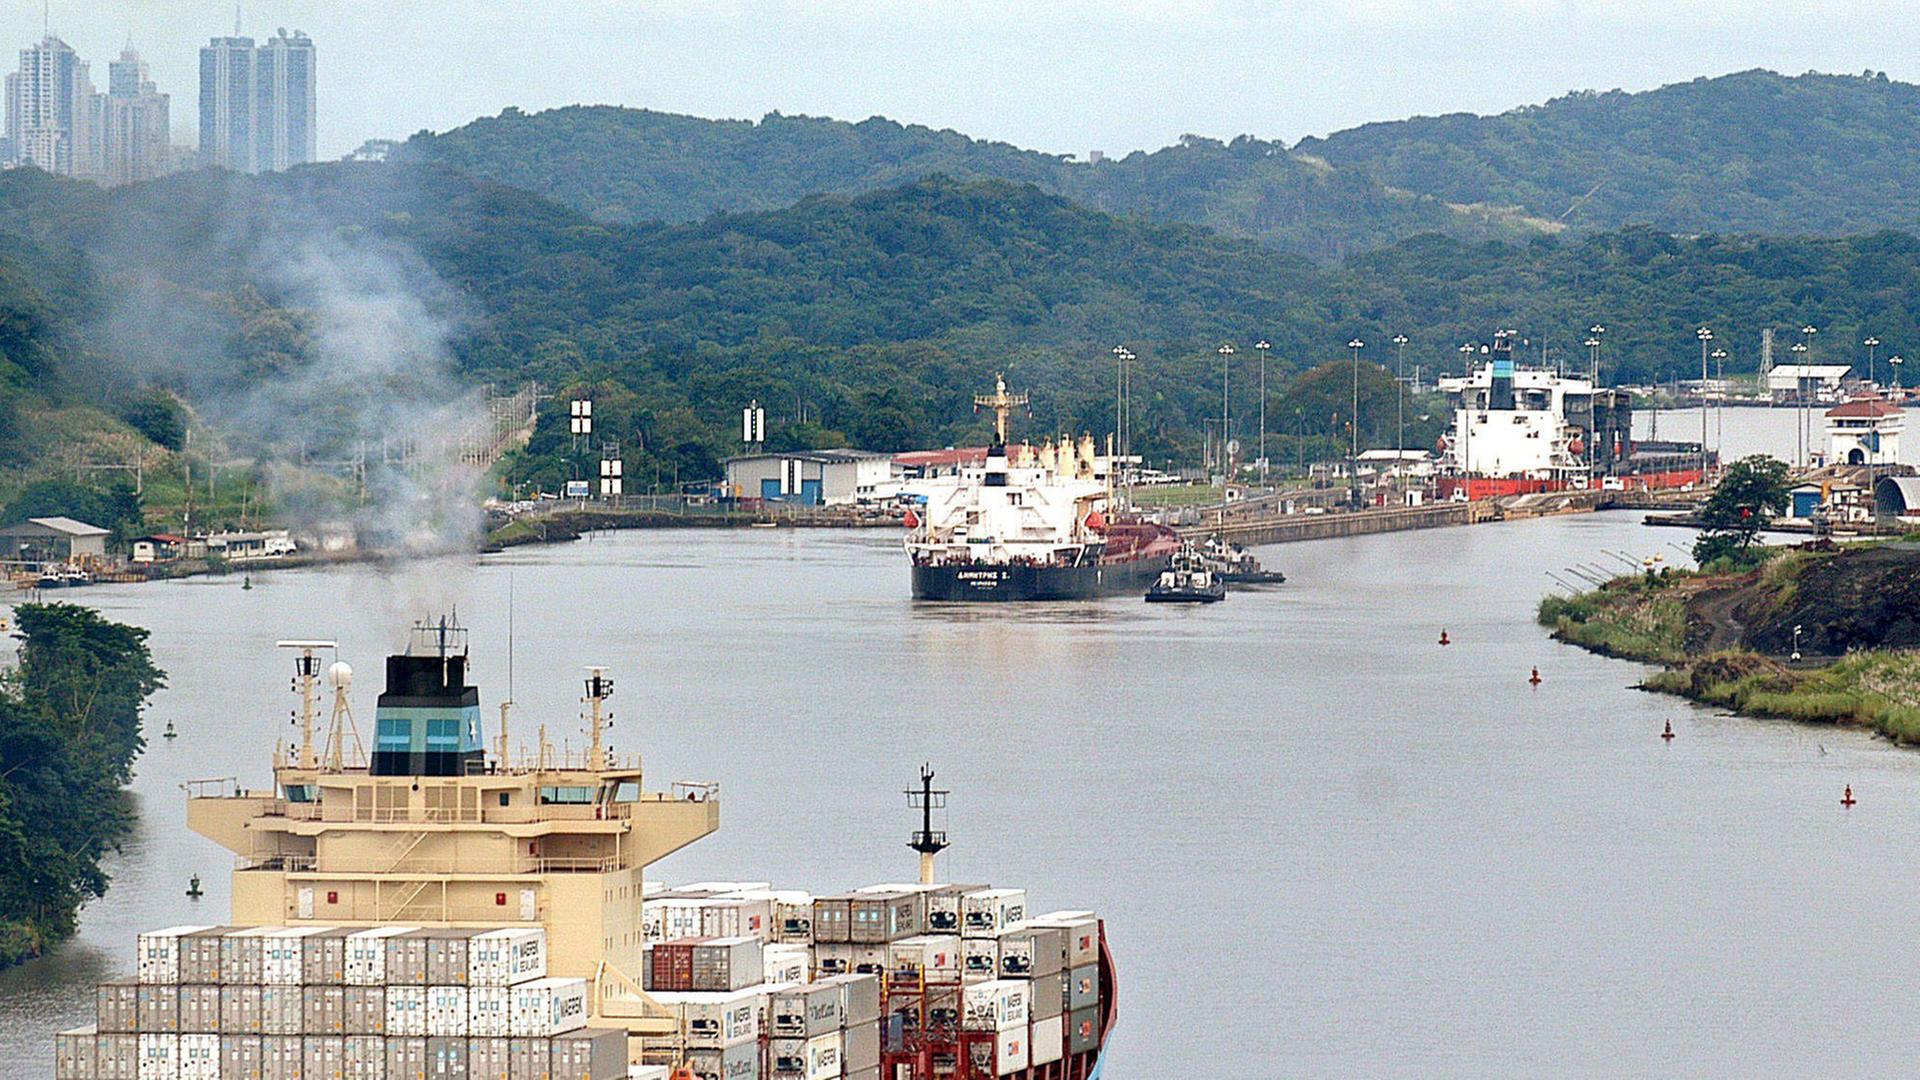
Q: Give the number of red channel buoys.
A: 4